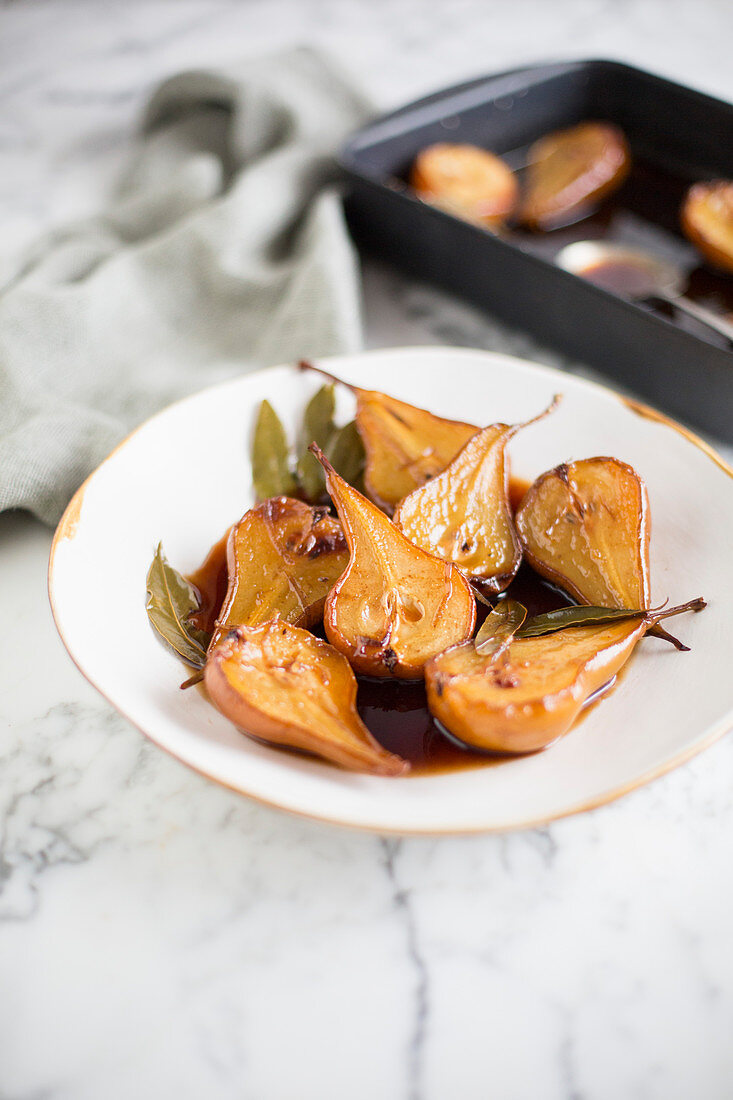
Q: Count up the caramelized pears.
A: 10